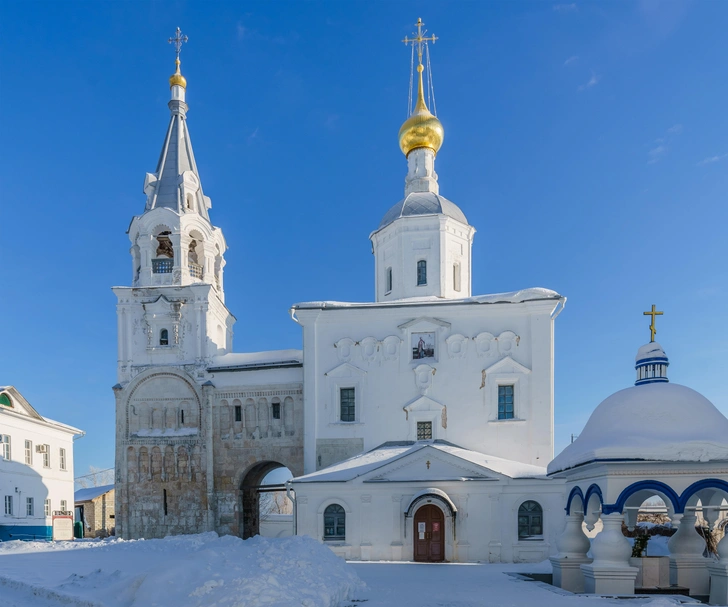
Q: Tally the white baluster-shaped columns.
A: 4